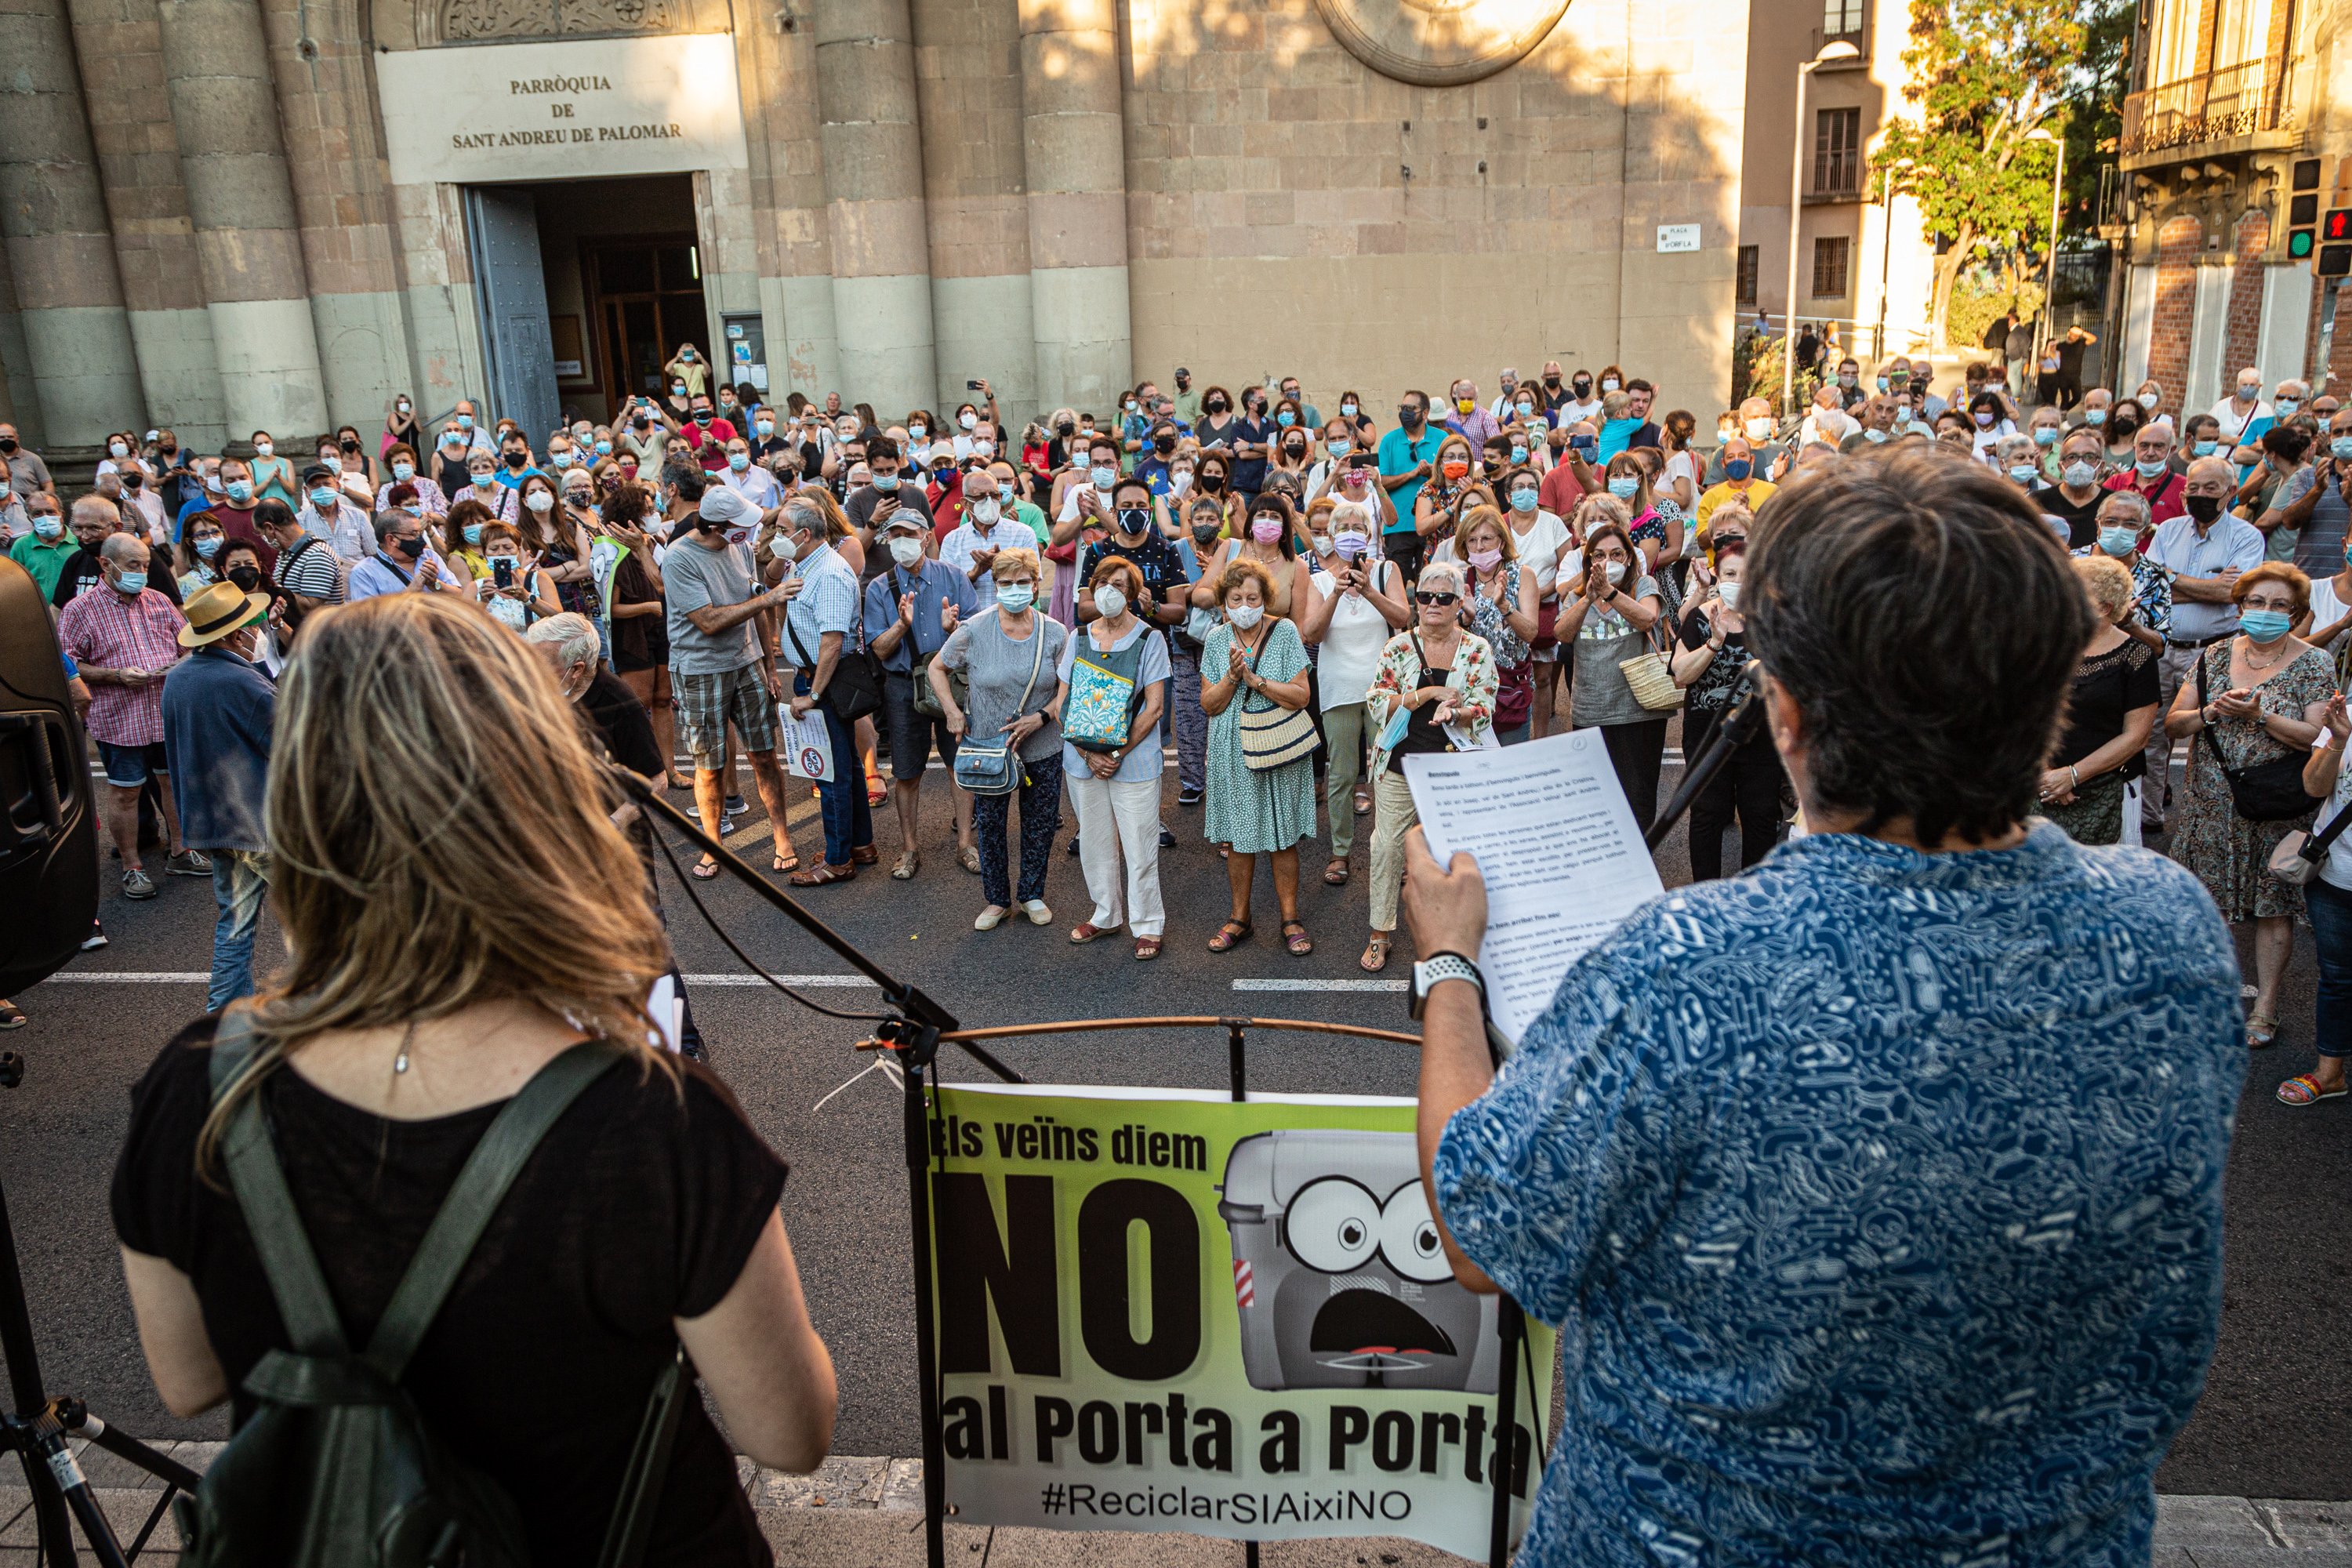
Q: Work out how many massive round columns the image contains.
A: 4